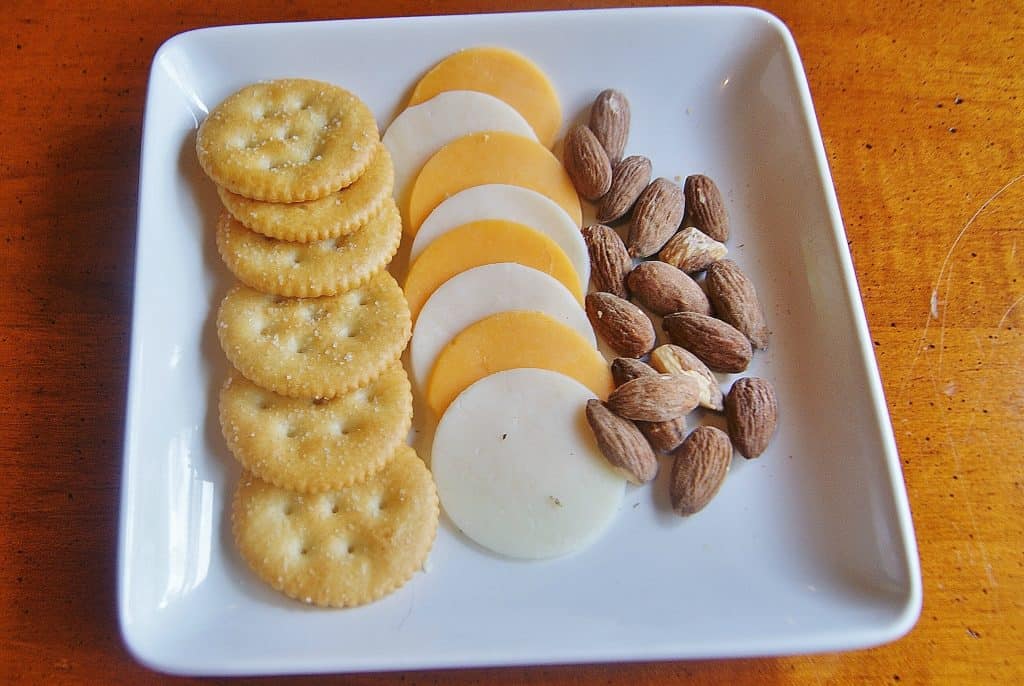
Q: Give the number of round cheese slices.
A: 8